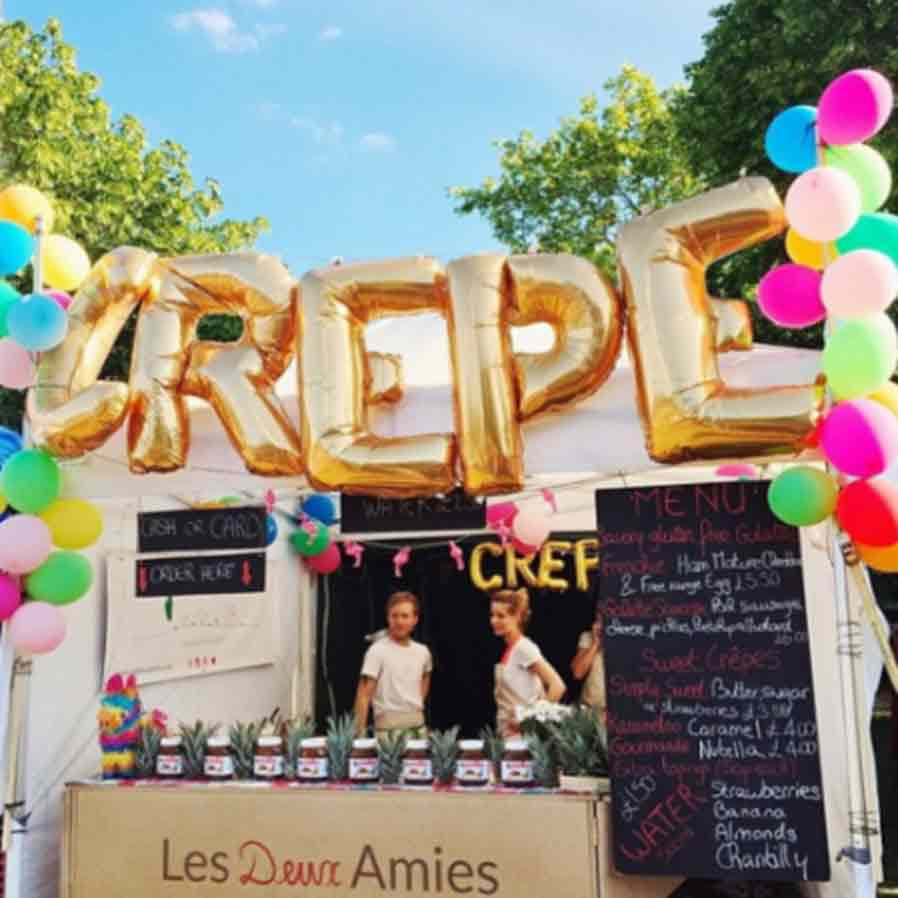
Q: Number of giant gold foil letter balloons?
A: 5